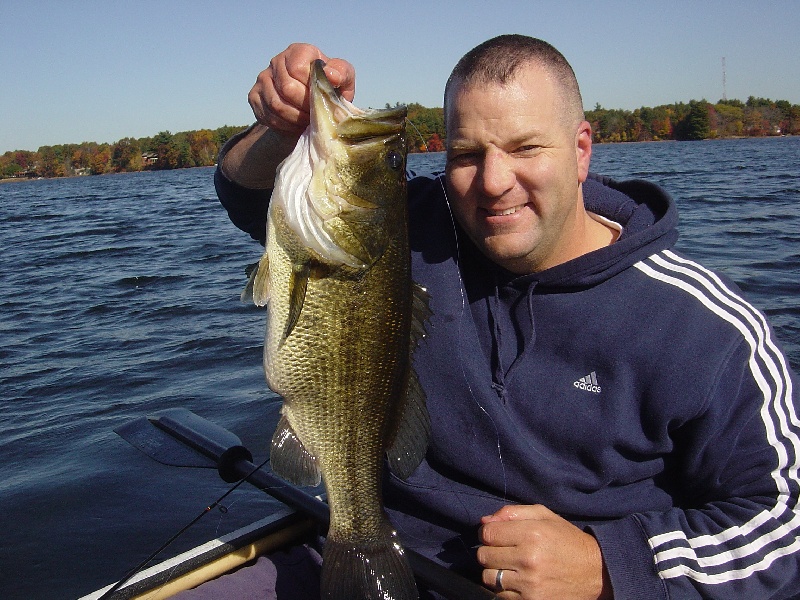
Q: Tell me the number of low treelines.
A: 1